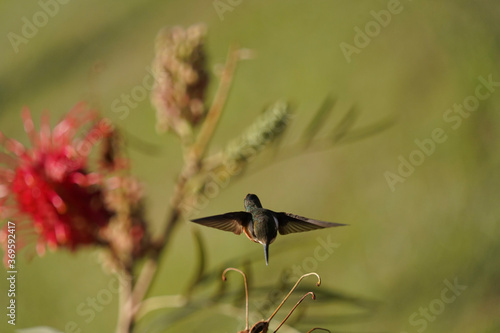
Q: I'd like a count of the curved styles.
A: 4